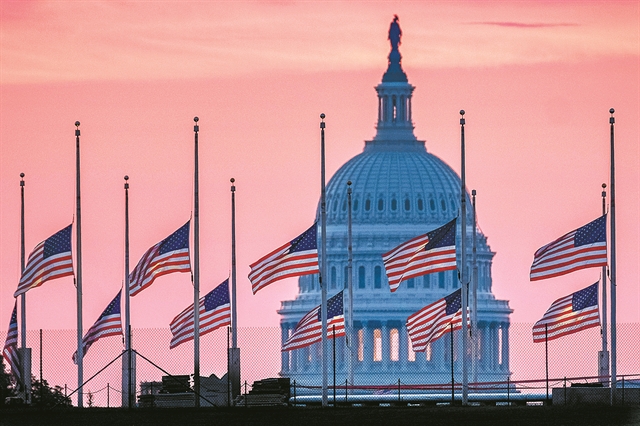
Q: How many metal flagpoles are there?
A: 11